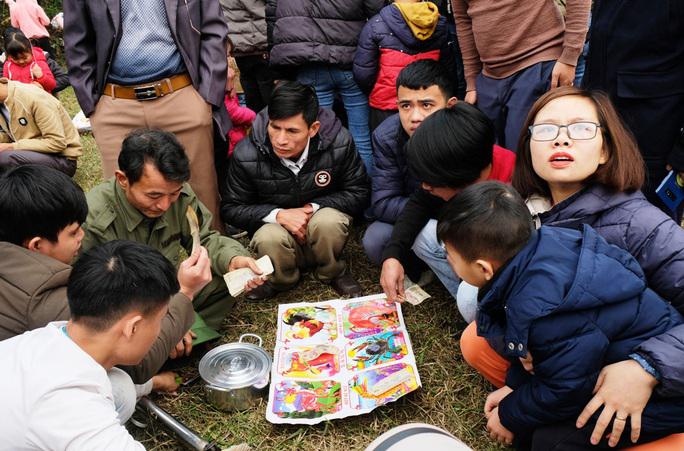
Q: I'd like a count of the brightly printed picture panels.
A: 6